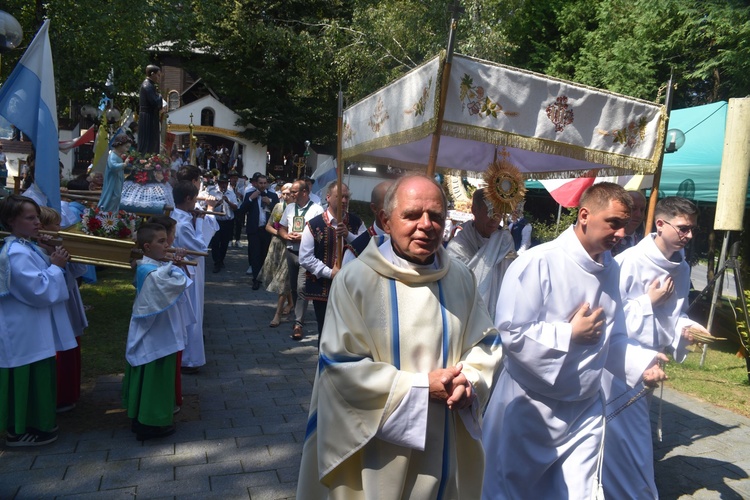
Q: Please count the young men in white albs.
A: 2